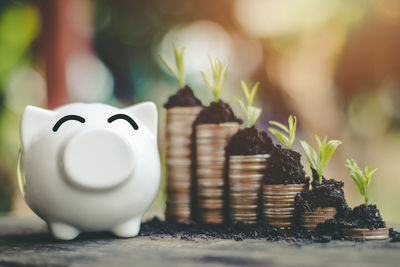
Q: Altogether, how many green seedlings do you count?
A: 6